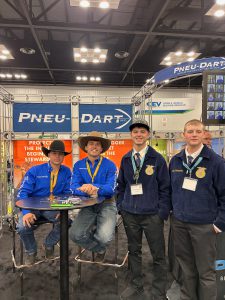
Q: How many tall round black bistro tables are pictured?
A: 1